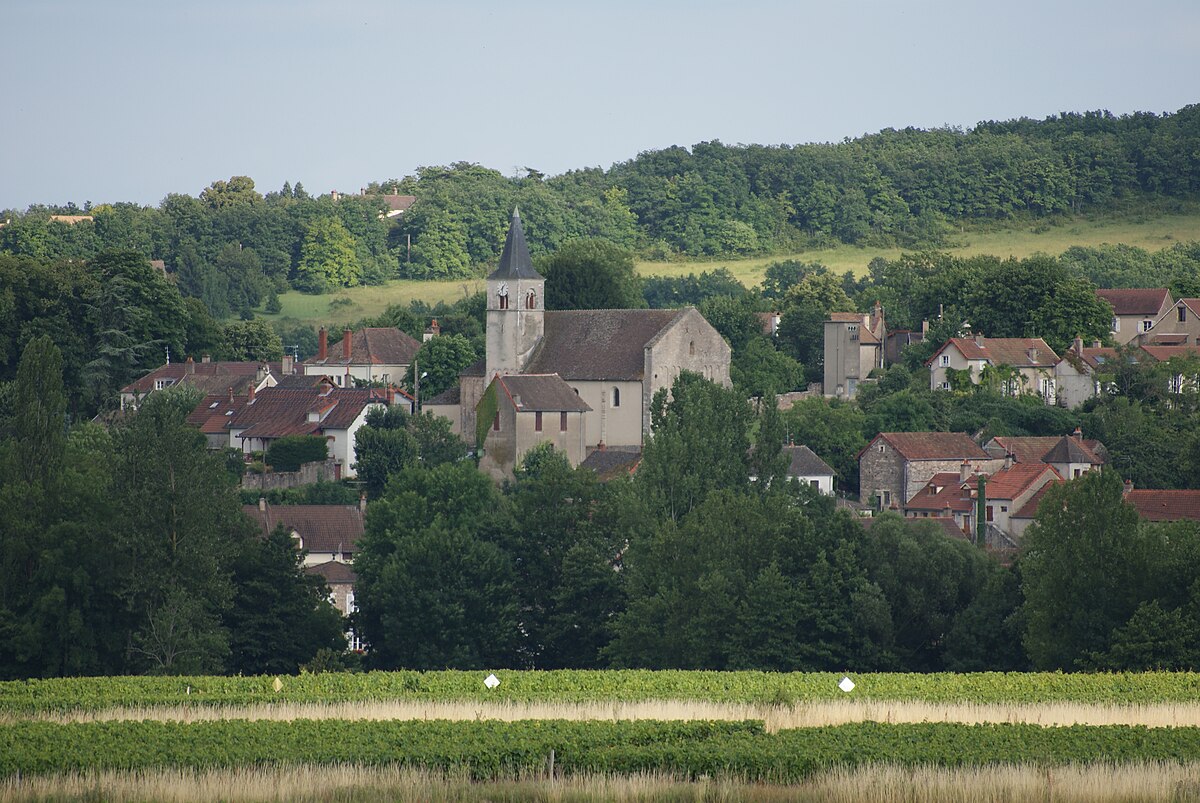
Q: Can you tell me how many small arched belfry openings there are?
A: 4